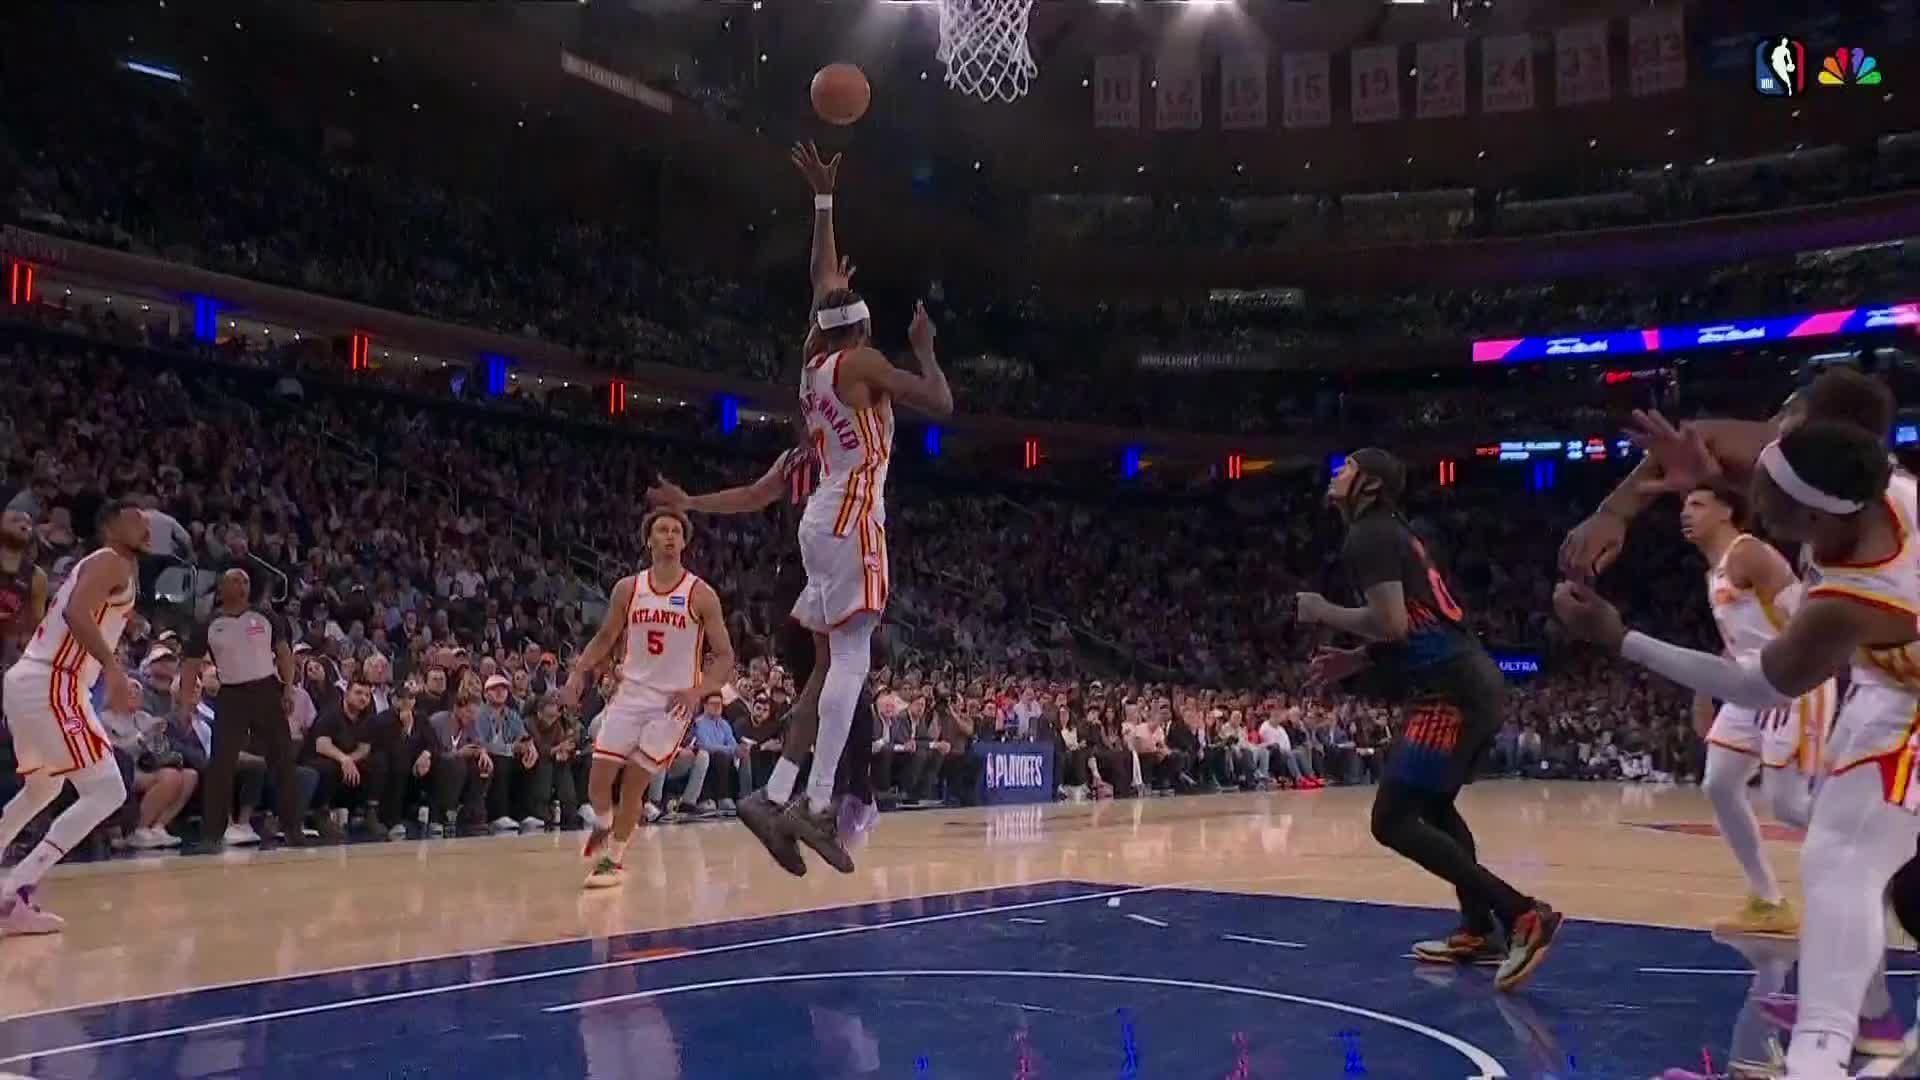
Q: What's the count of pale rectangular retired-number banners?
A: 9